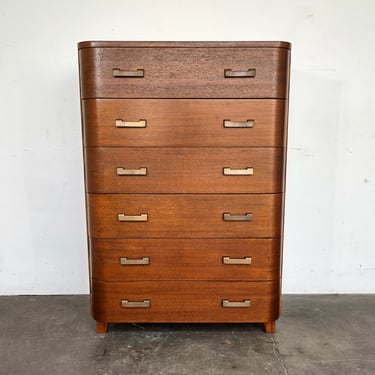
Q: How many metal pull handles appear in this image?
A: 12